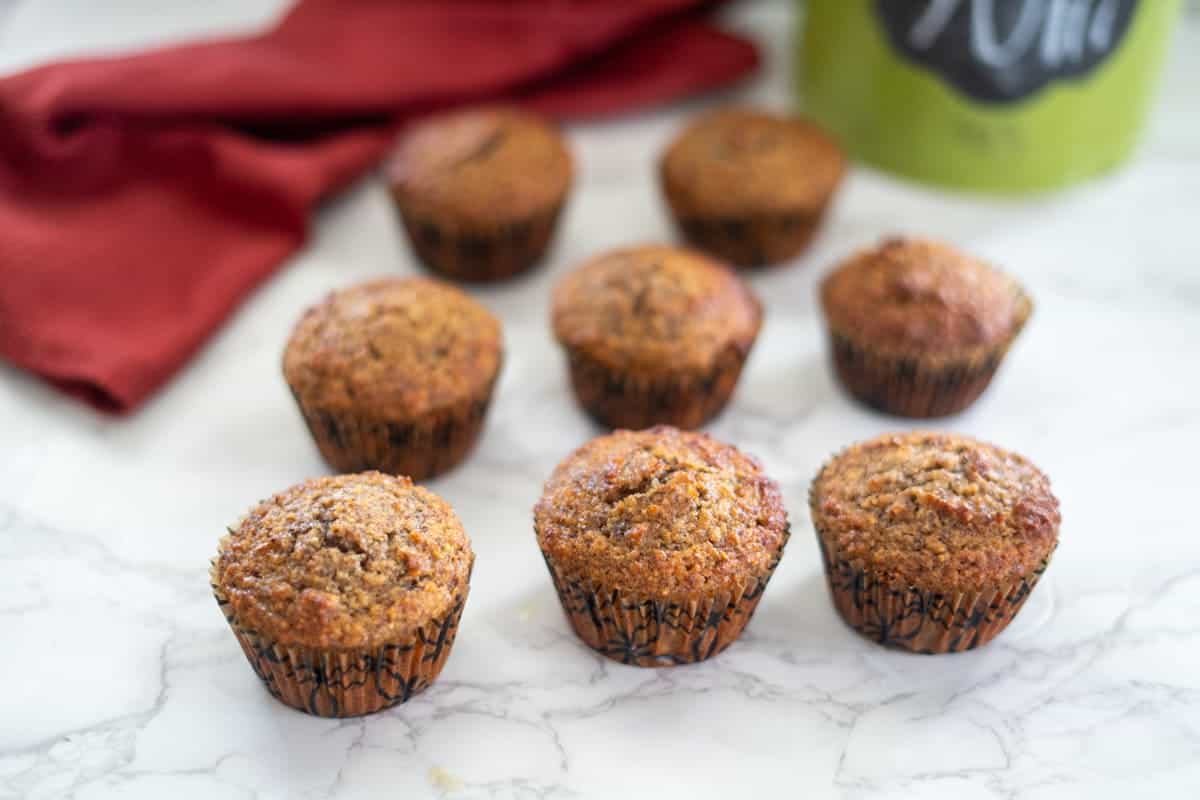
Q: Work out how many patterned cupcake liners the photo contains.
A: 8